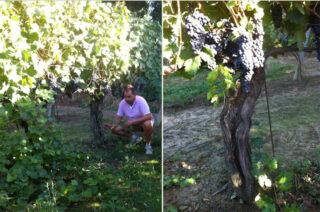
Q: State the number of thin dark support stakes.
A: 1